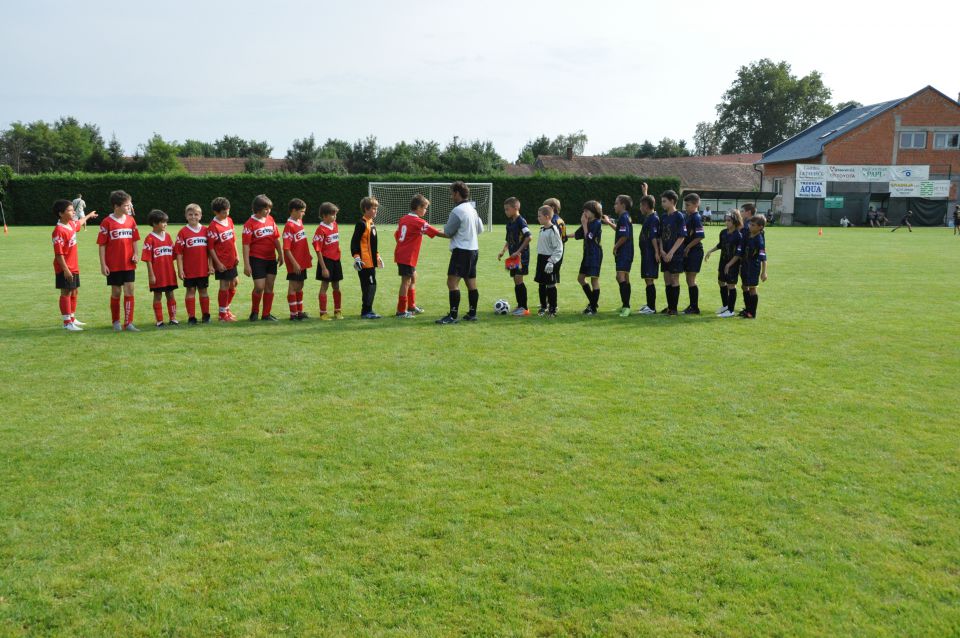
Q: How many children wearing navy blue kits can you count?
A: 10